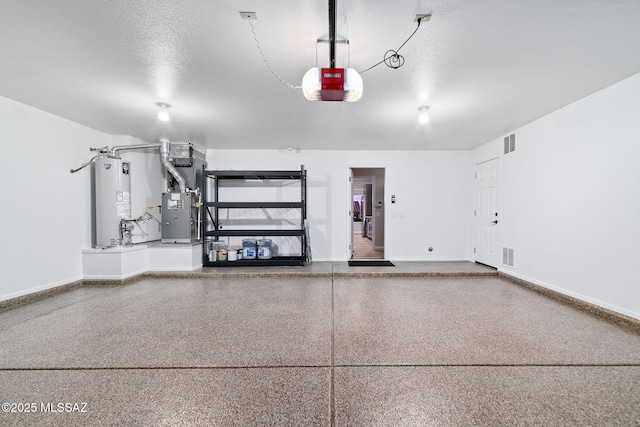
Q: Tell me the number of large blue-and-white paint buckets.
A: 2